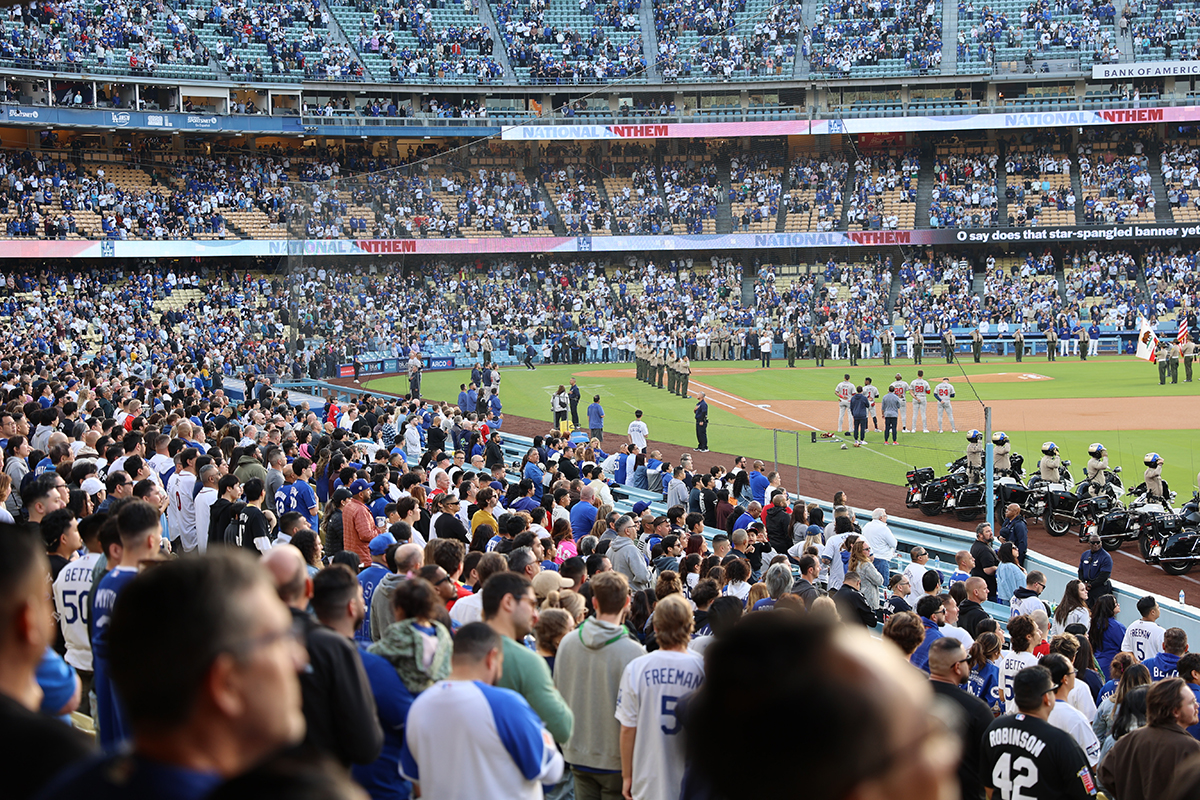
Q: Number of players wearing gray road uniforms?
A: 5